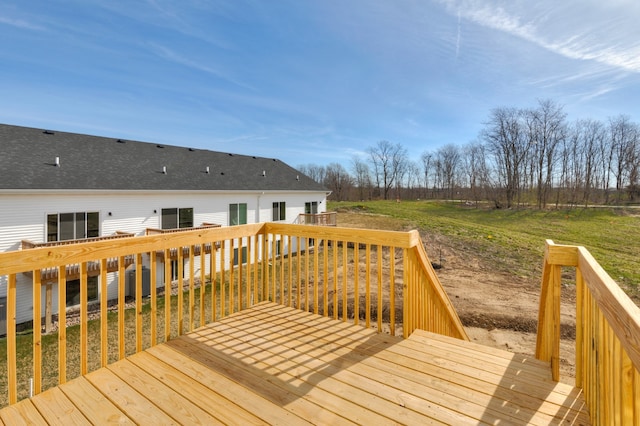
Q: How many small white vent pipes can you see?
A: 5